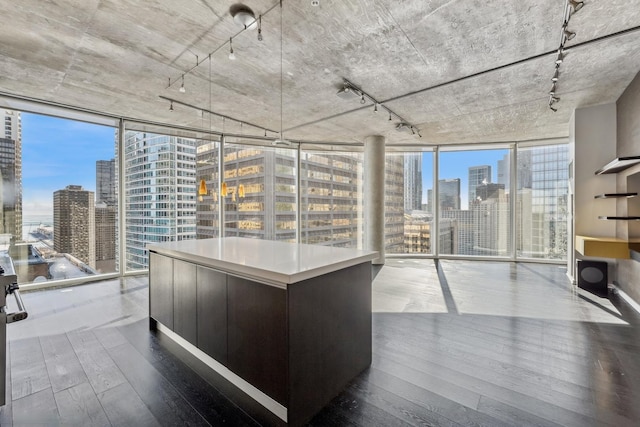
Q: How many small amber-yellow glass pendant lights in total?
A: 3